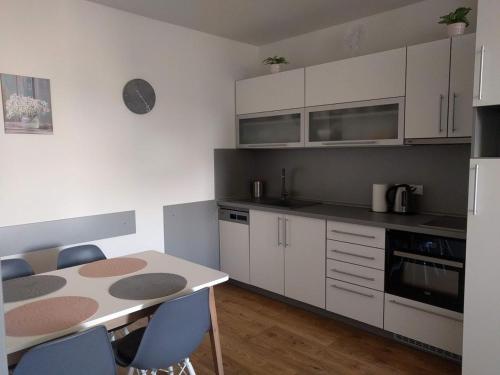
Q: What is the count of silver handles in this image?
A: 14